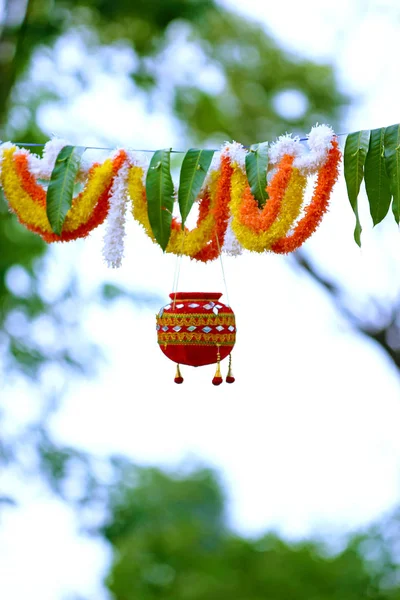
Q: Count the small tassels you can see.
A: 3